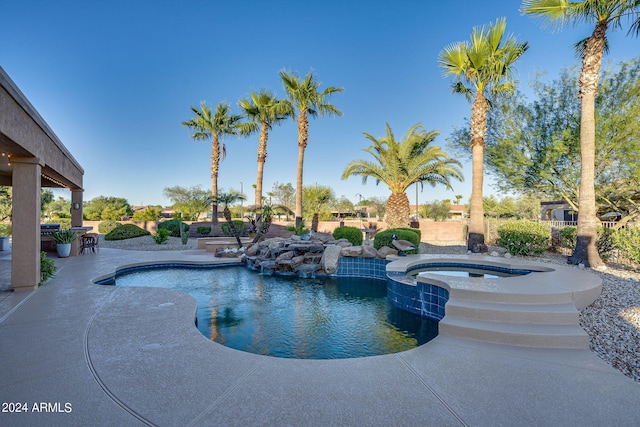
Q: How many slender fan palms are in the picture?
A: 5